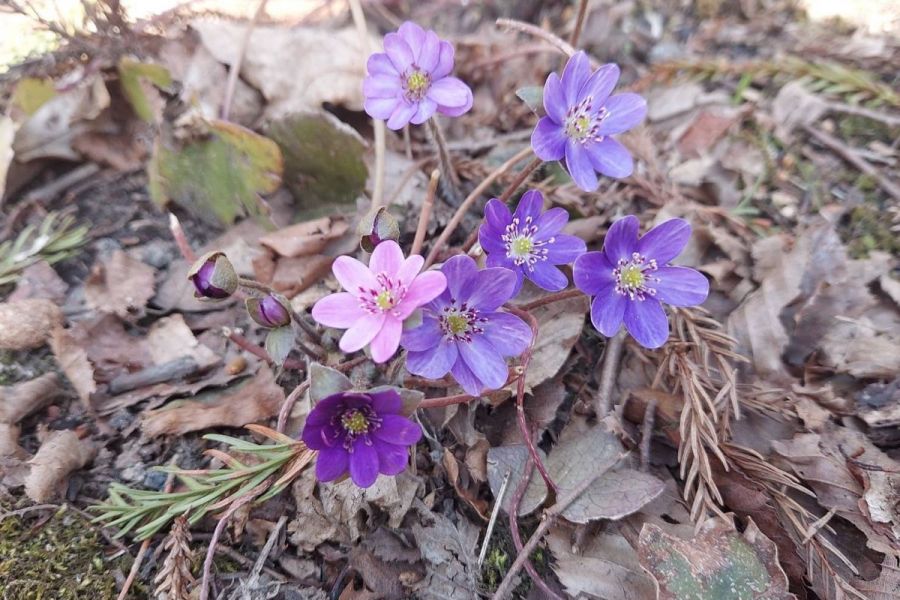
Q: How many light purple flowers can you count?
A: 5